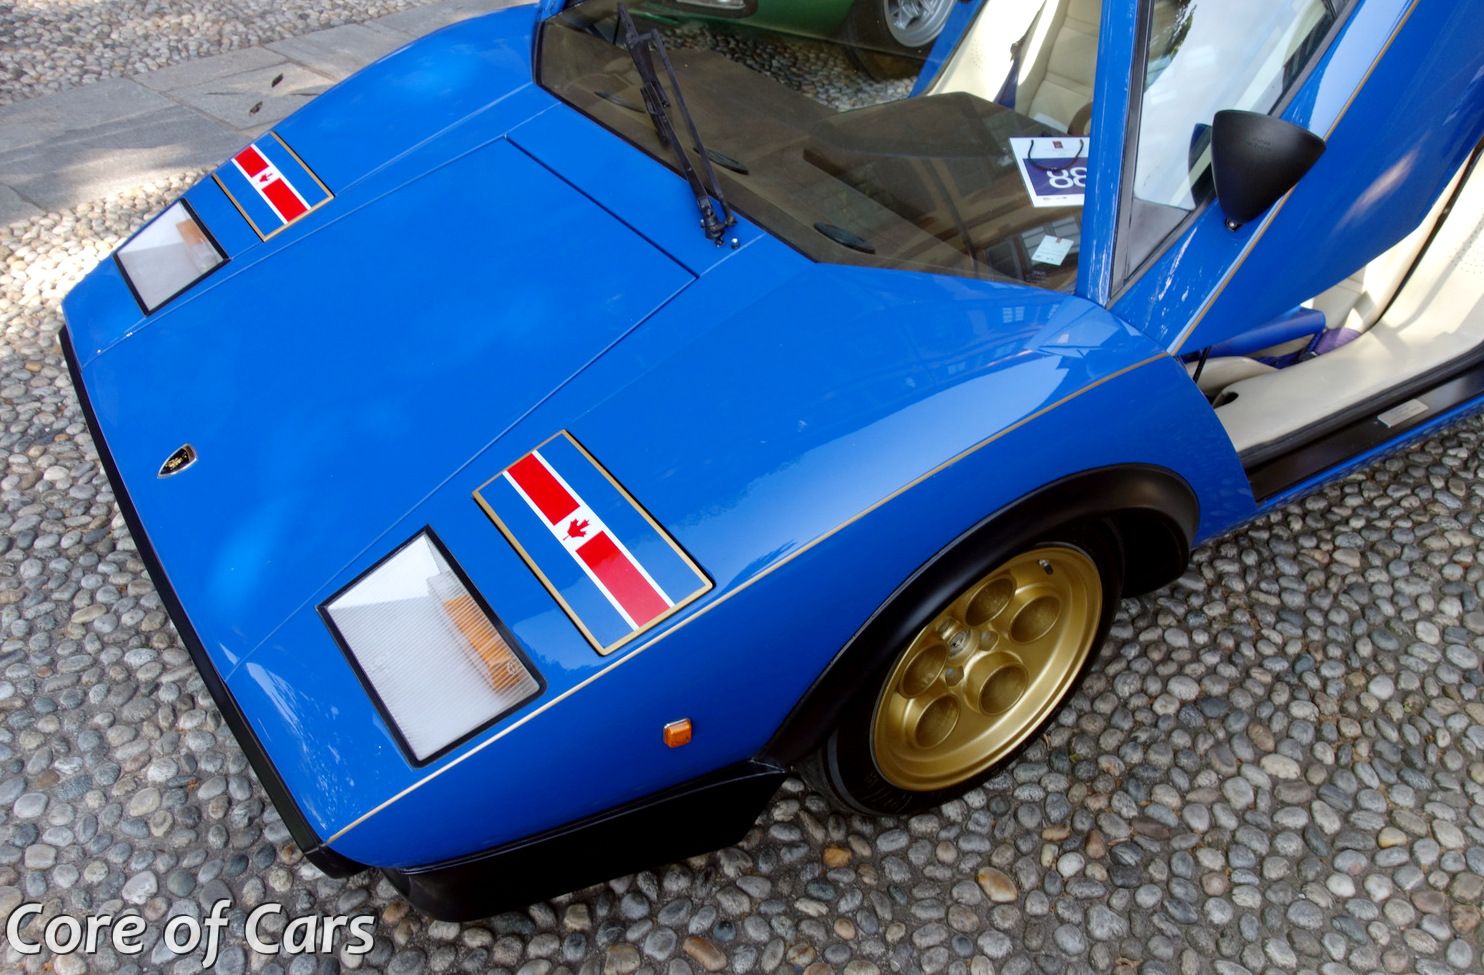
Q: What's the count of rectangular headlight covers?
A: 2